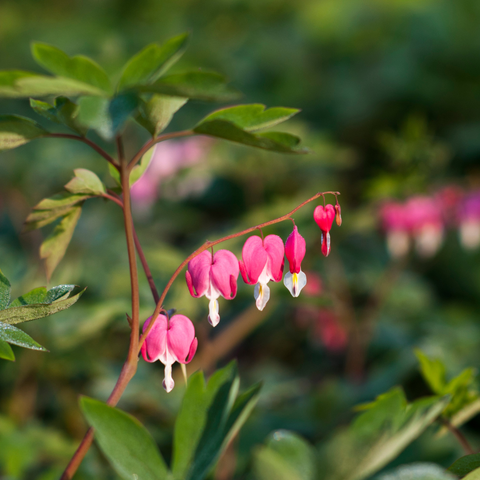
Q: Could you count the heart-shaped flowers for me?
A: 5